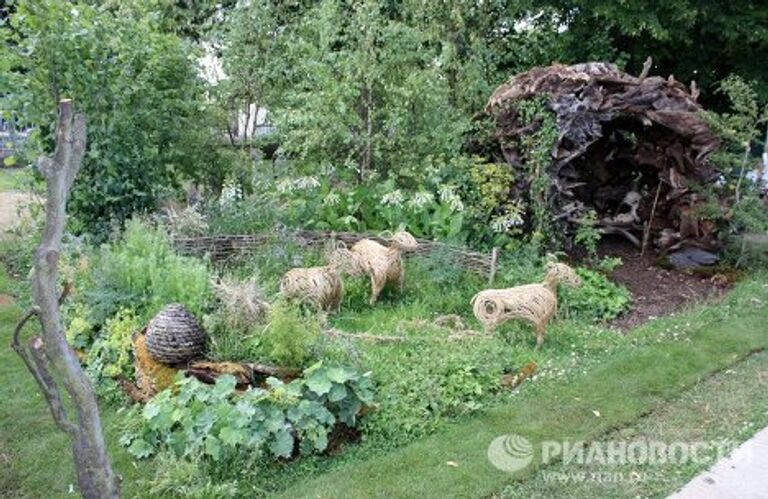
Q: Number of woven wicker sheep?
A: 3